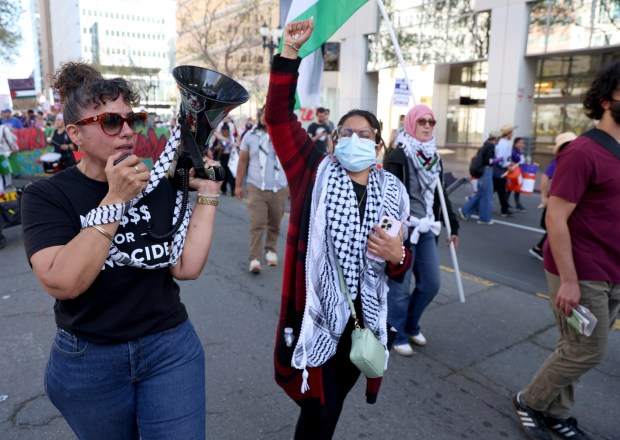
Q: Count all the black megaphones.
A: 1